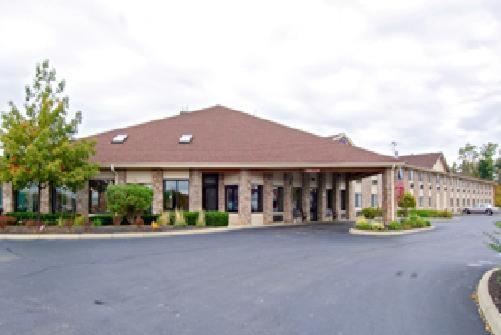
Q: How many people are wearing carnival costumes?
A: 0